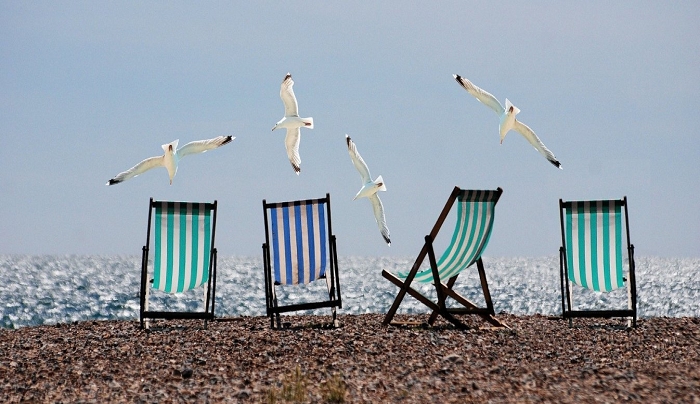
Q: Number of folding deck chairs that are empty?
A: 4